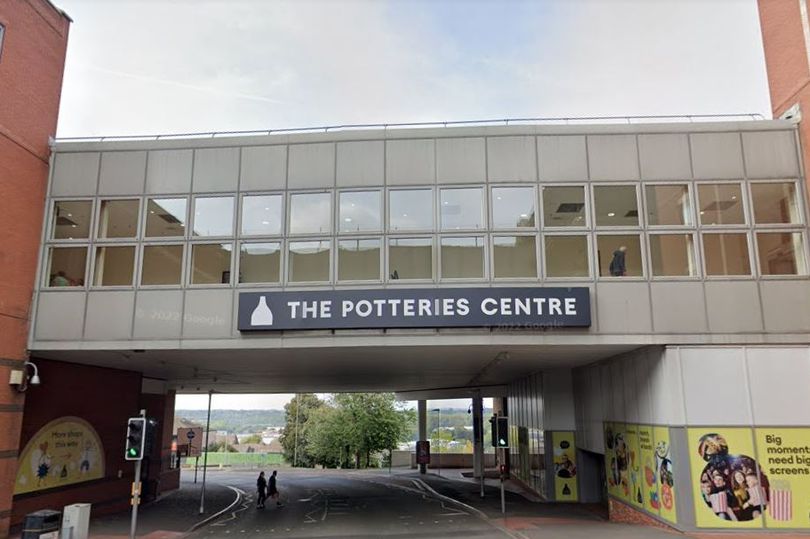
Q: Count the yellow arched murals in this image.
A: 1